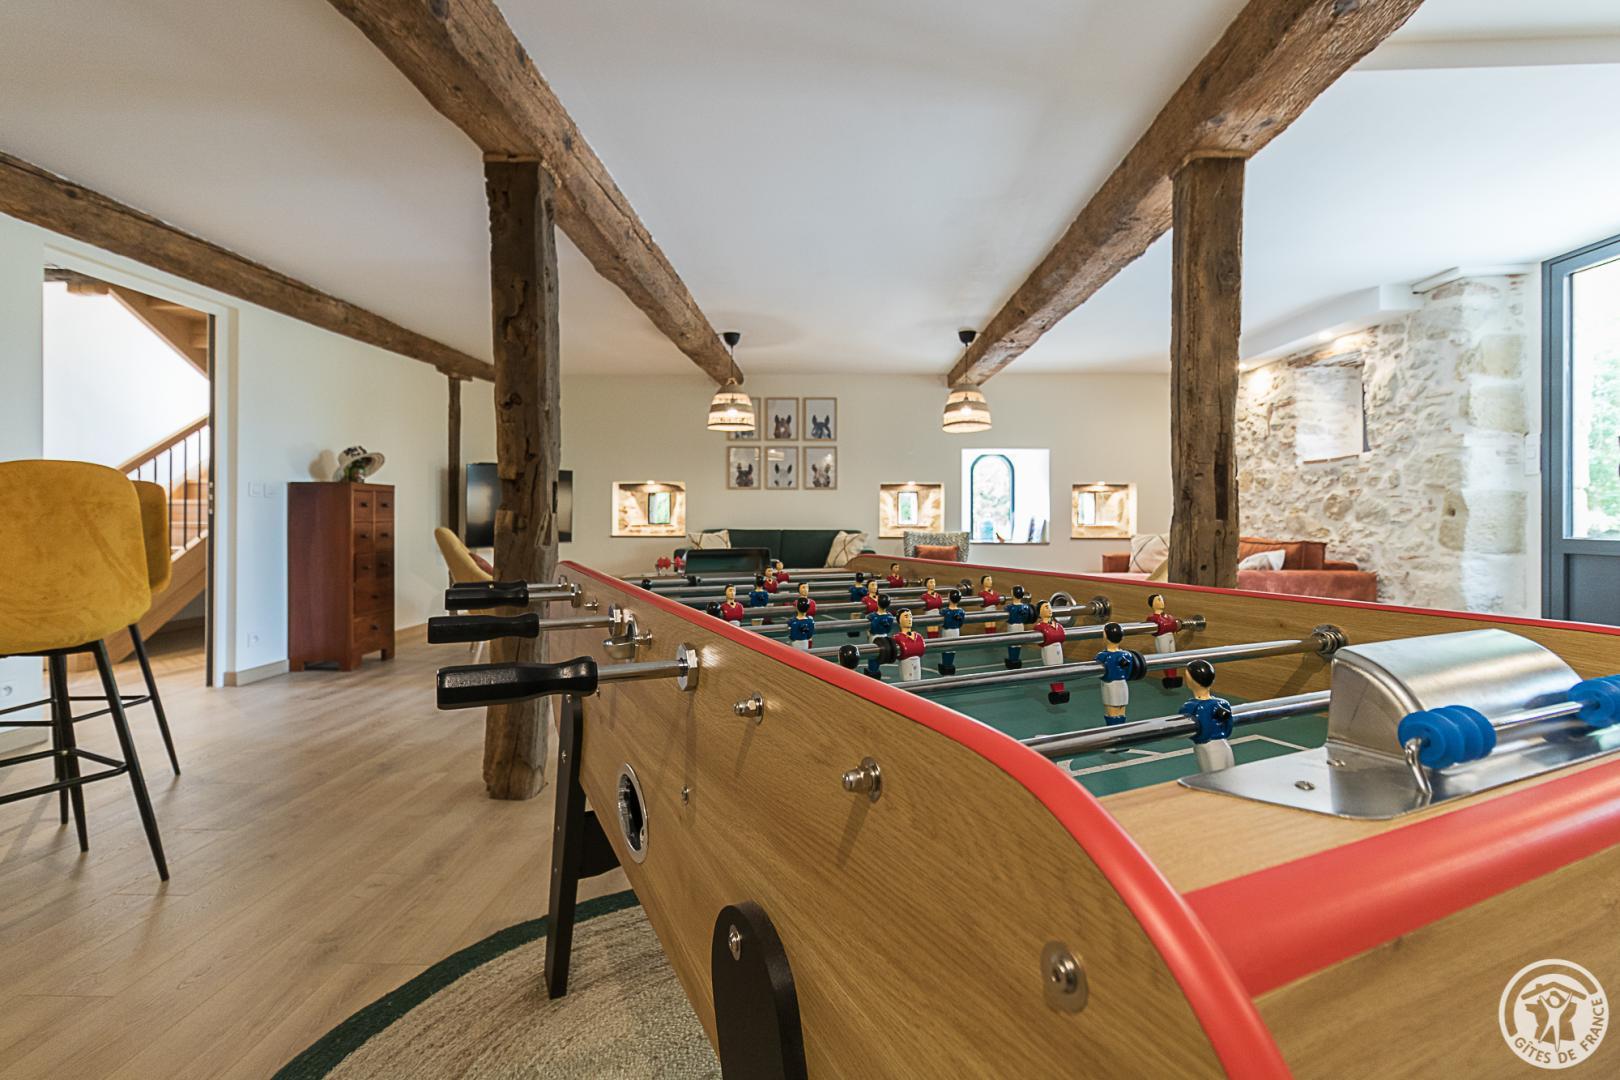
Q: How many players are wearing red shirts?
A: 11